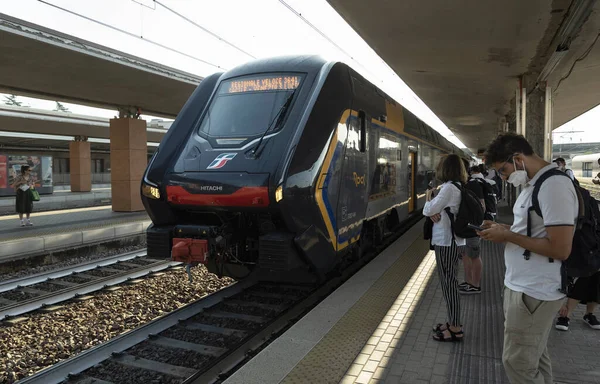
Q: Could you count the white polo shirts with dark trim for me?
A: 1